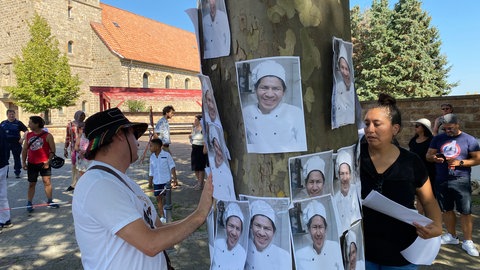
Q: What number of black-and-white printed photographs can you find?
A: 11